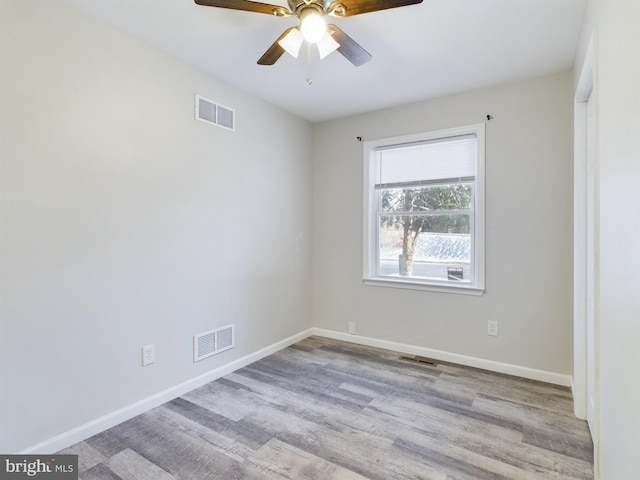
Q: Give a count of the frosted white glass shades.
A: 3